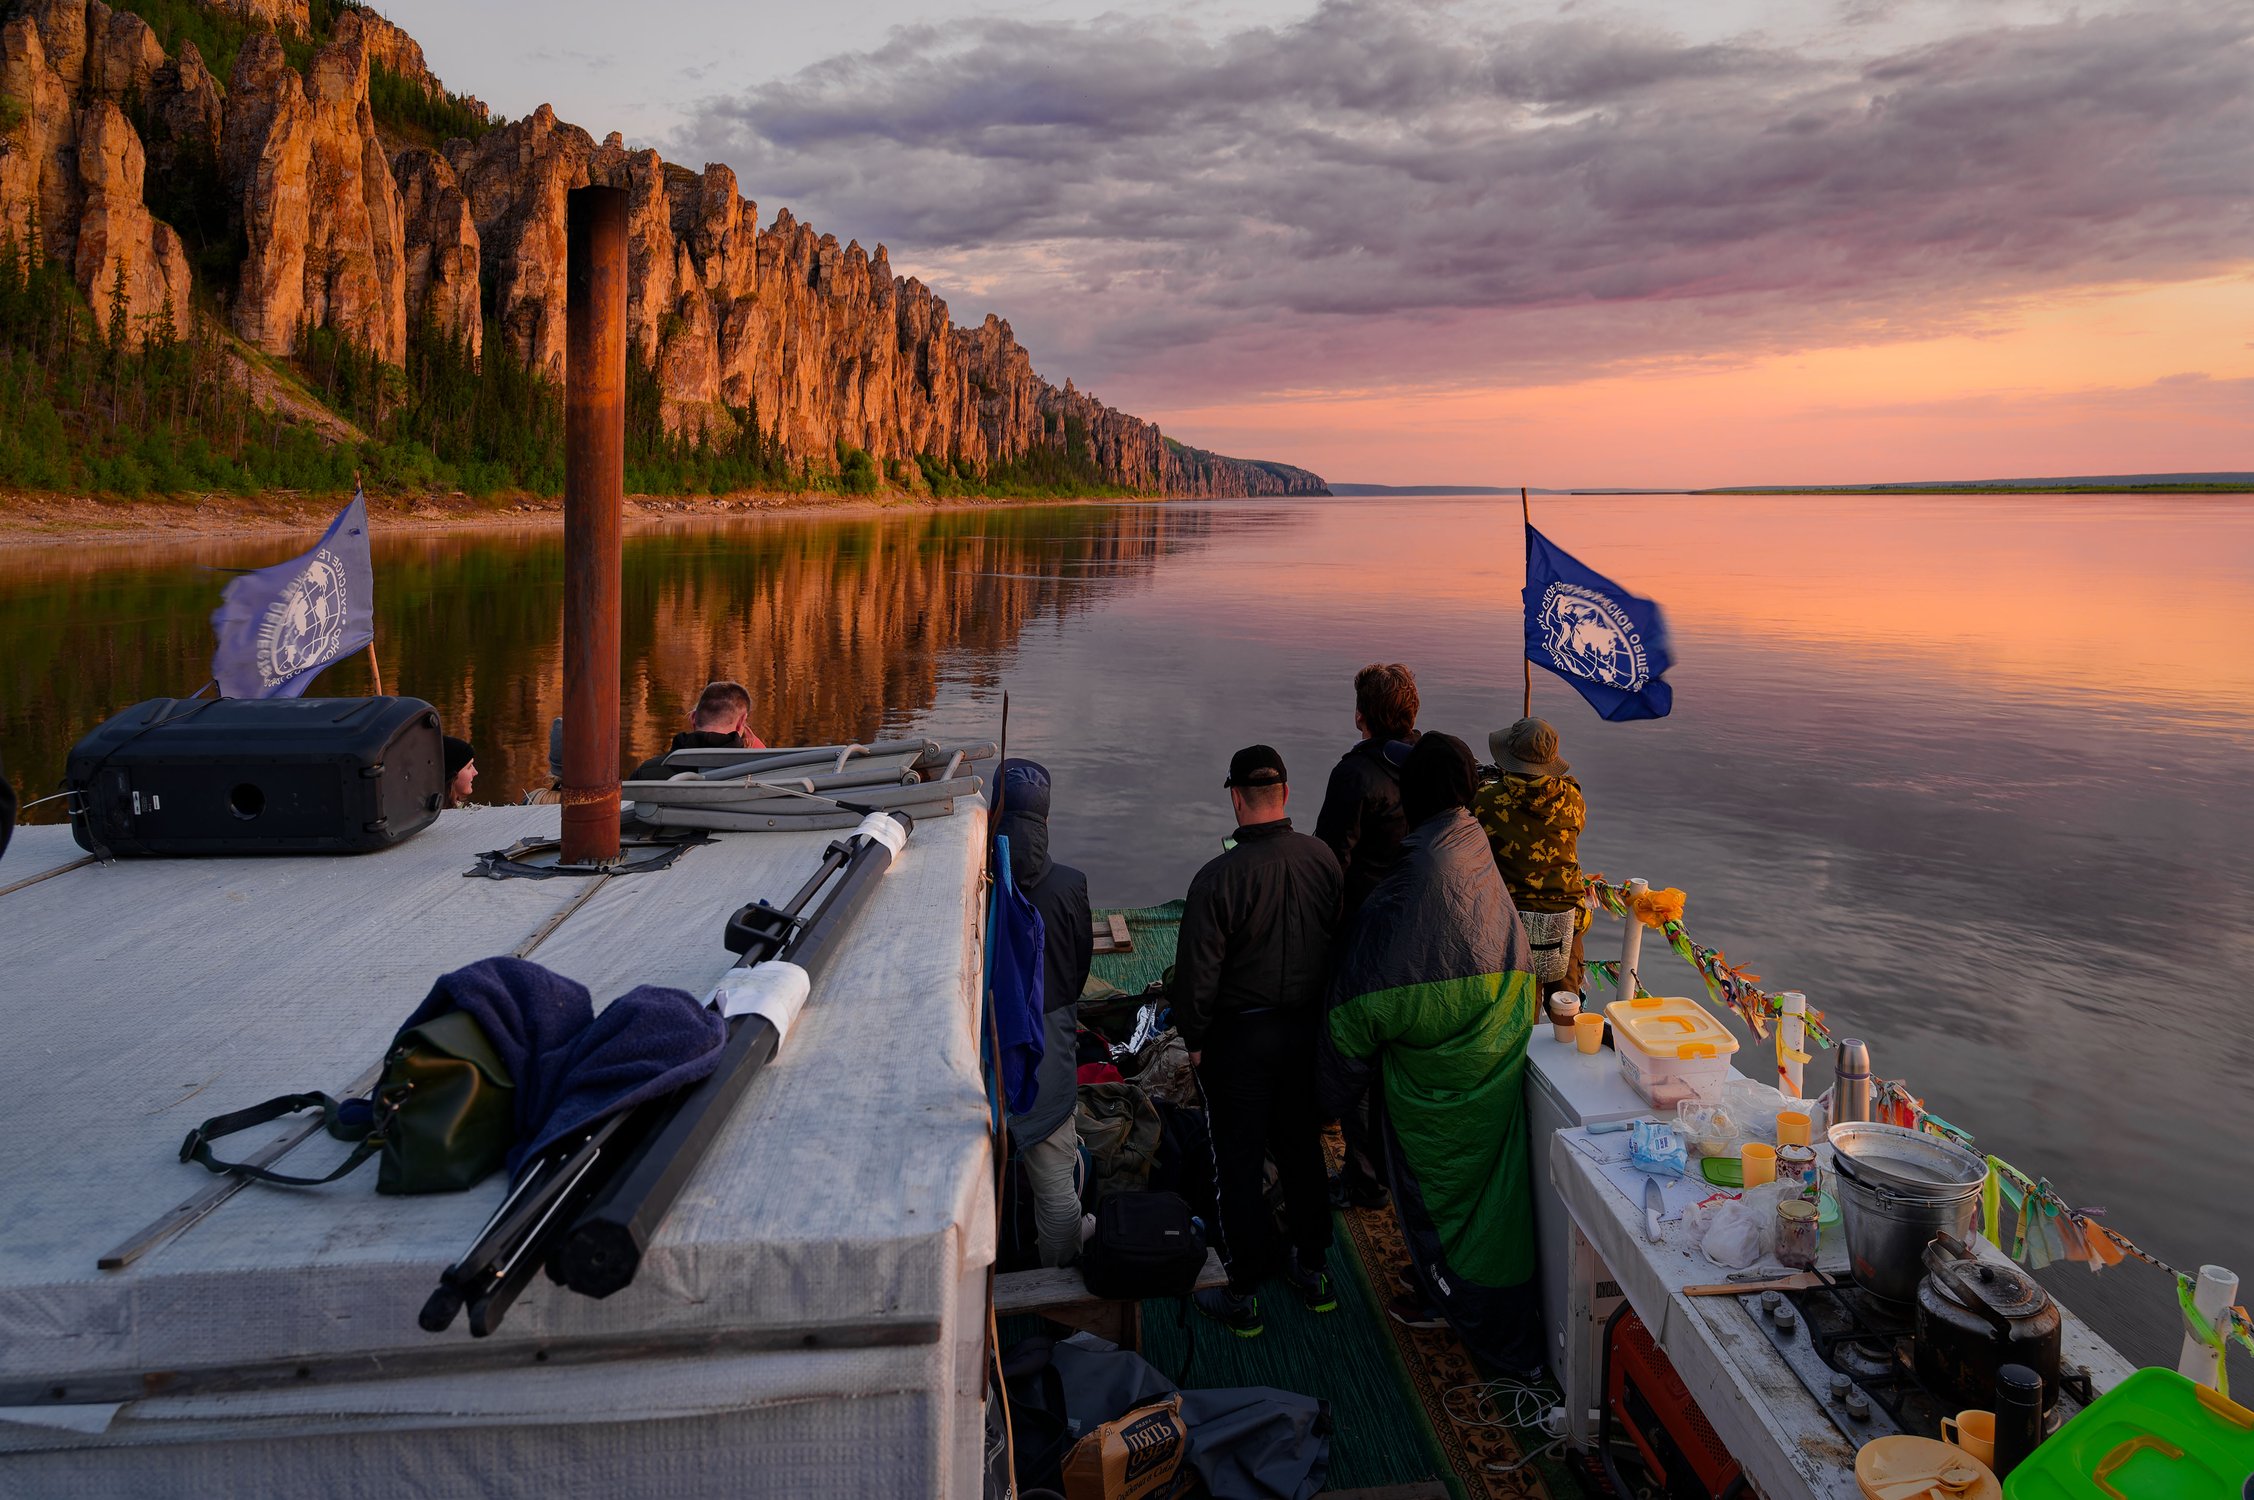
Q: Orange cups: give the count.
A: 4